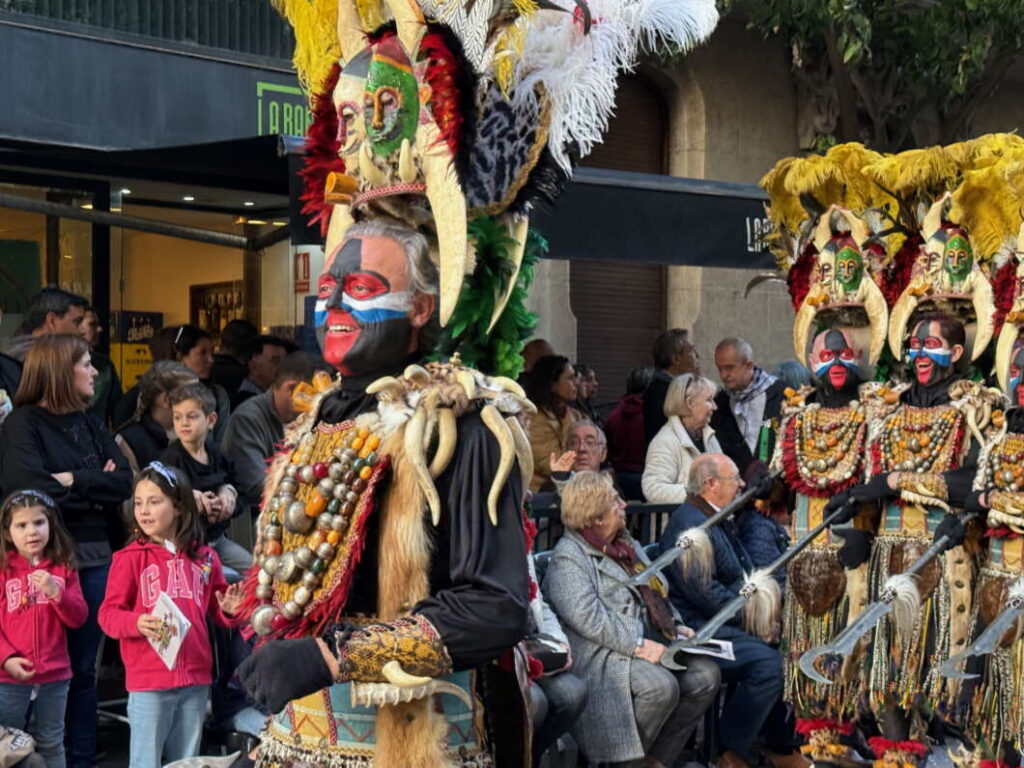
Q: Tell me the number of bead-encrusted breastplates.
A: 4